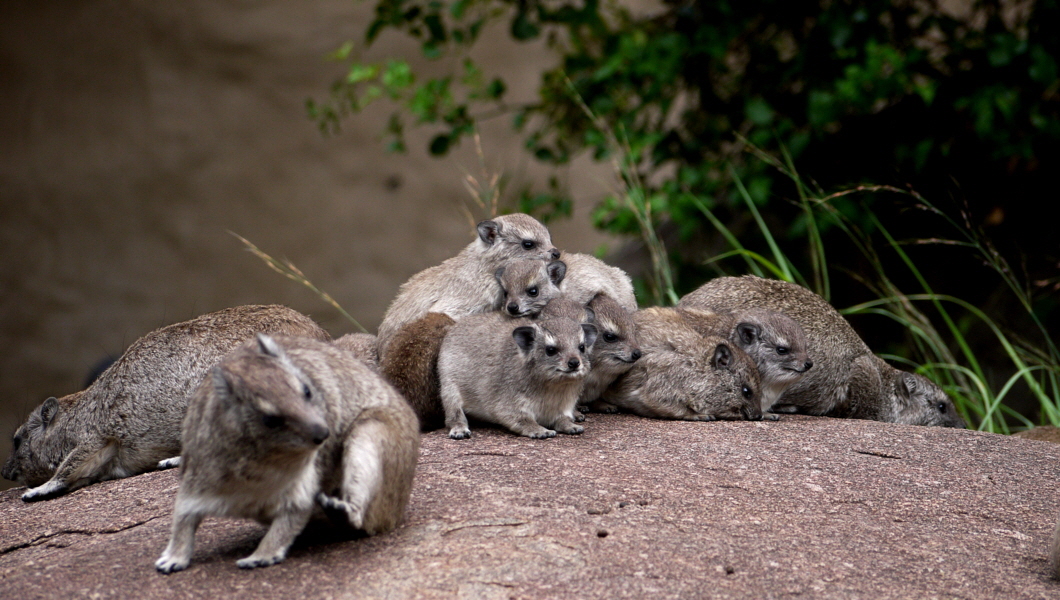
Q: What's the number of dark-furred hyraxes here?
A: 1